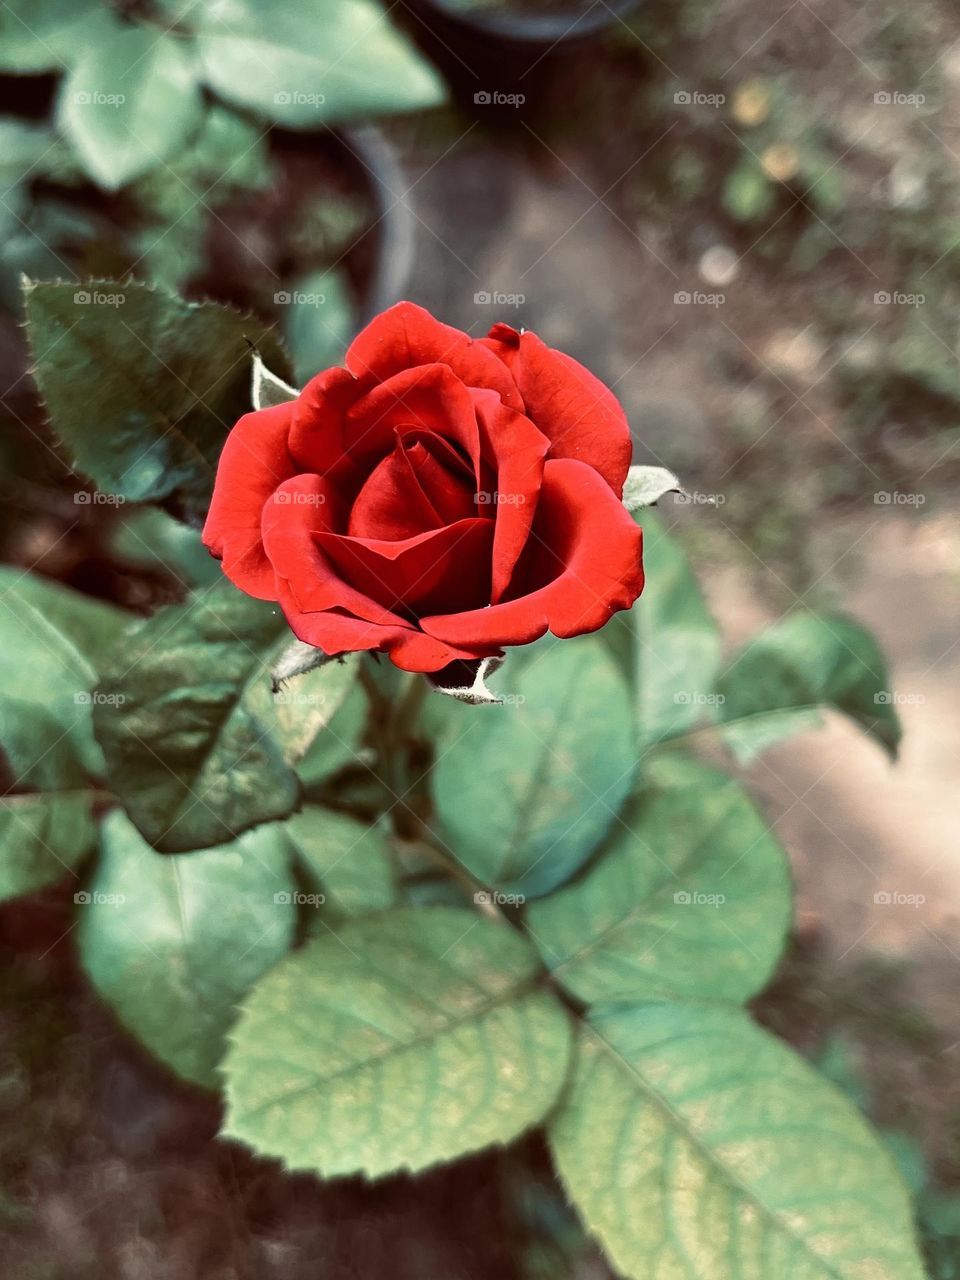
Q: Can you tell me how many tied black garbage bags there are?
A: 0